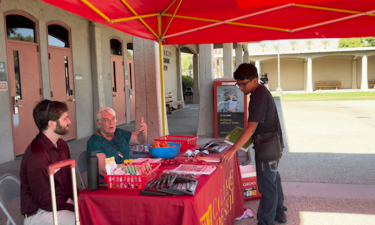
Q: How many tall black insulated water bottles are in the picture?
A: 1